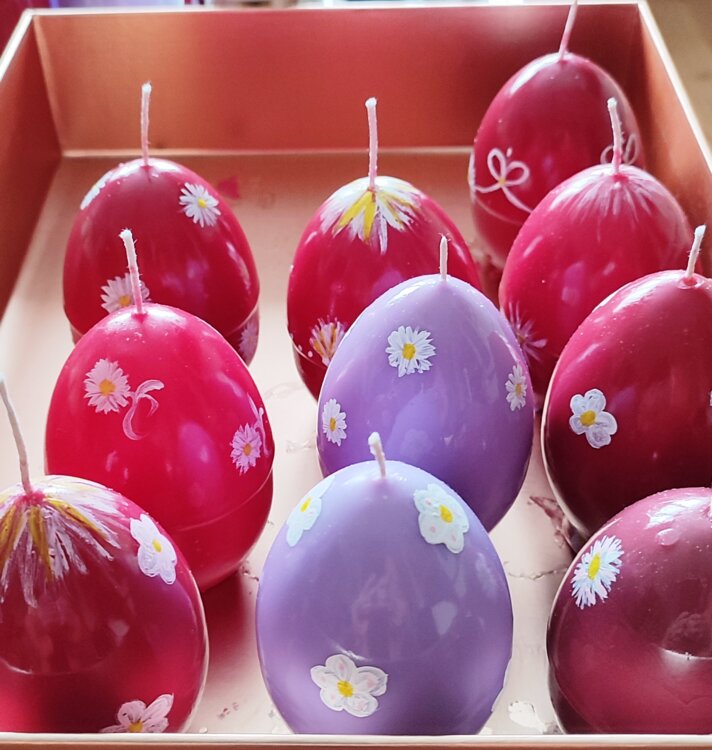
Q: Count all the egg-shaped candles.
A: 10